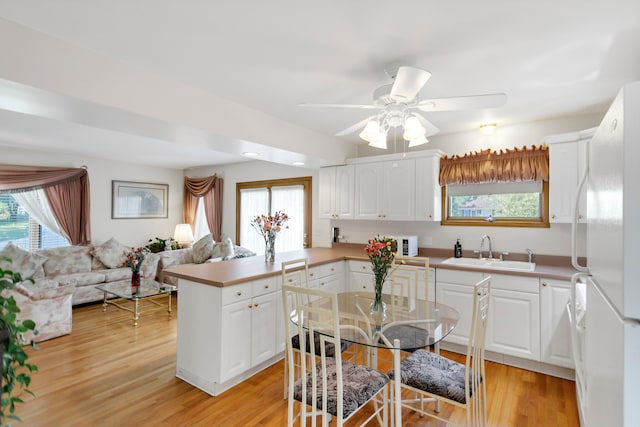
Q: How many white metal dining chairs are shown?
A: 4